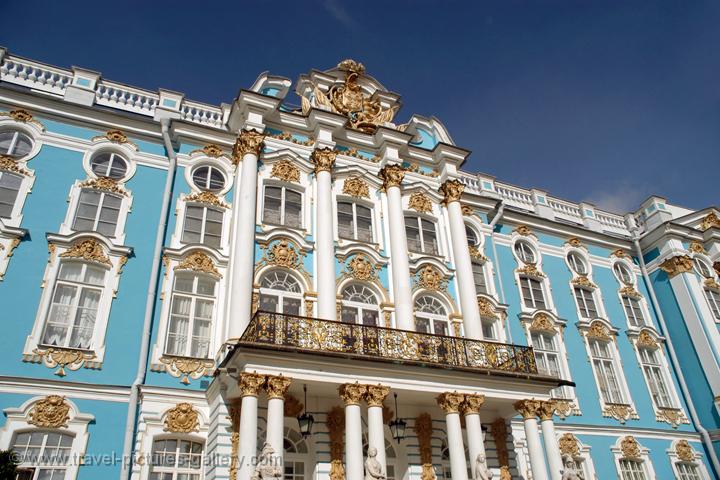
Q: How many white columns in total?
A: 12